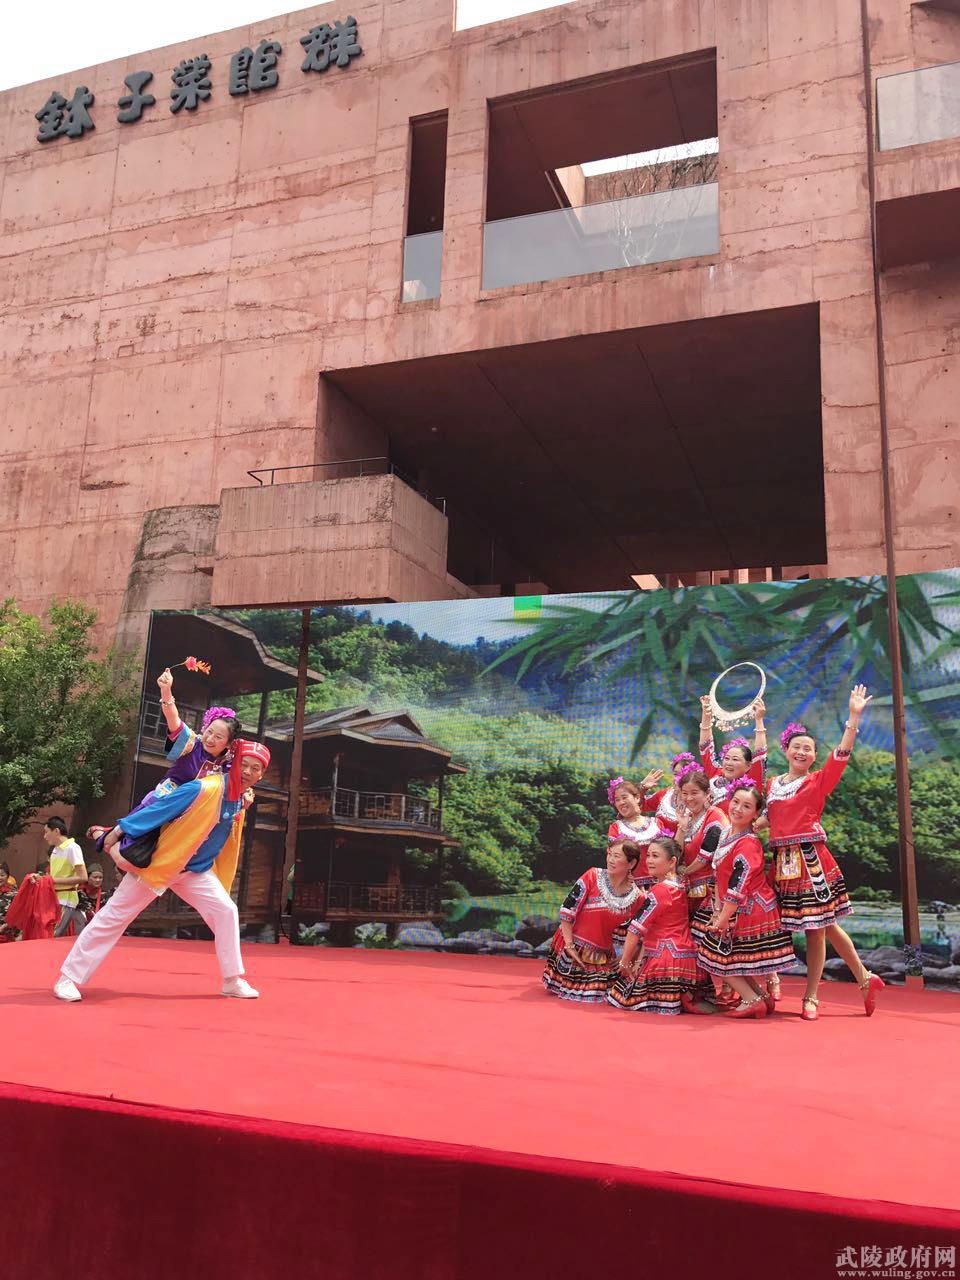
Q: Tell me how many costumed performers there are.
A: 10